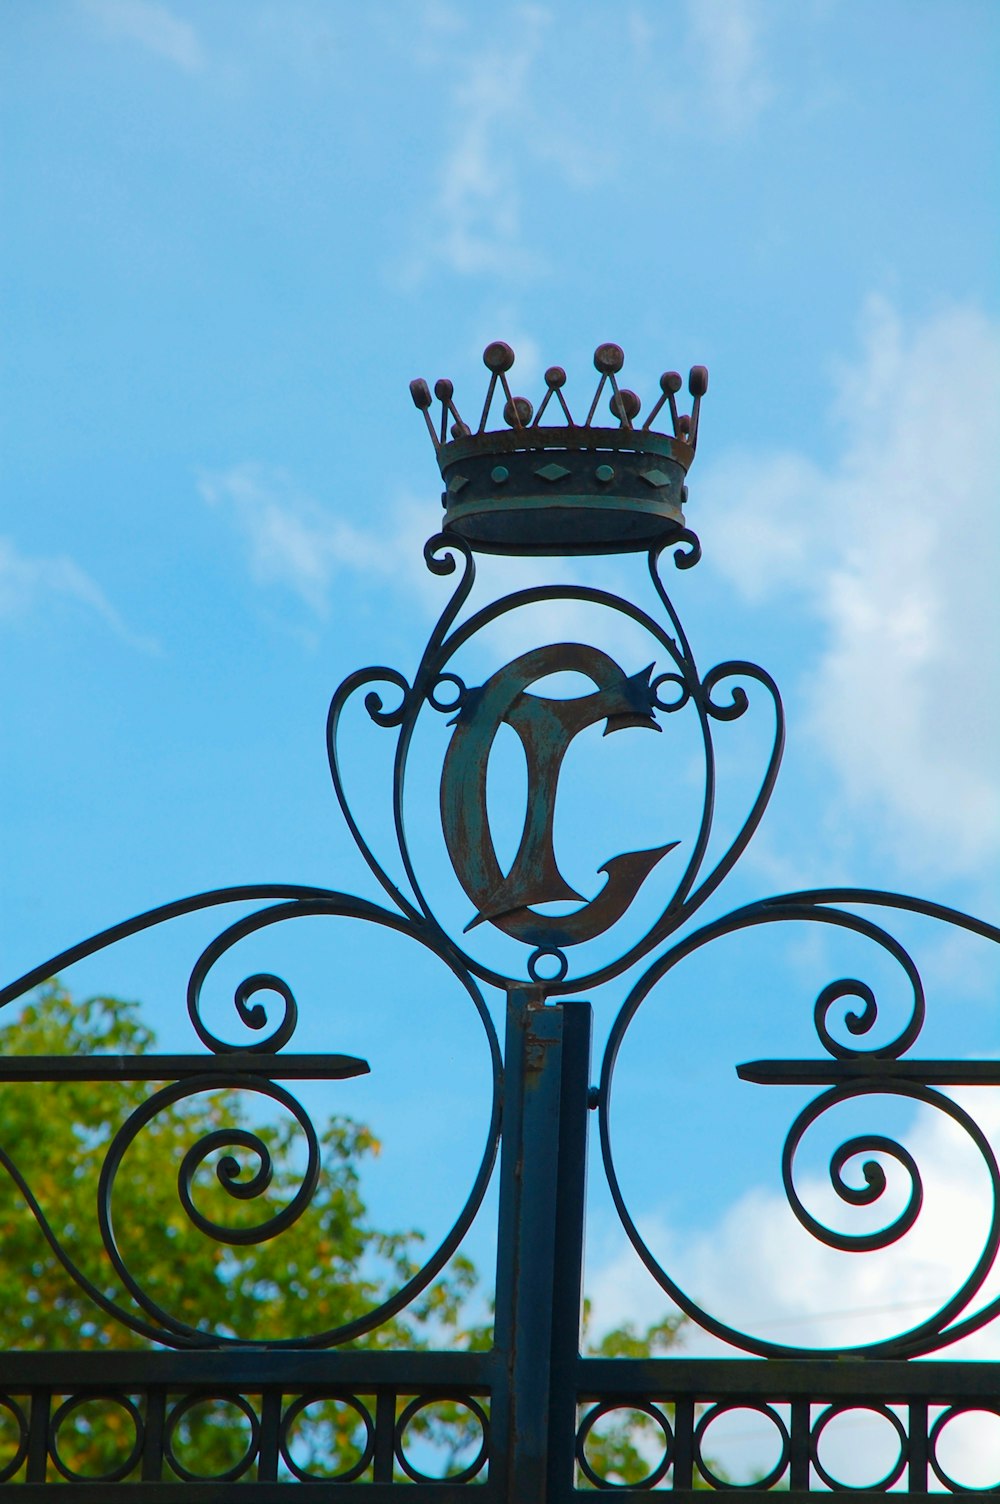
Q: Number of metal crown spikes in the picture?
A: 11